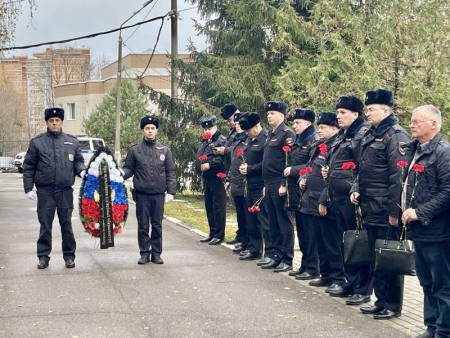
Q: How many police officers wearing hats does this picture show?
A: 11